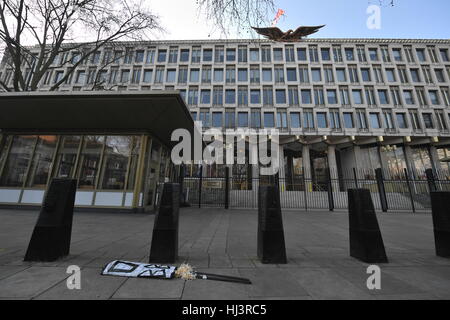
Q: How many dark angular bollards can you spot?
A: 5